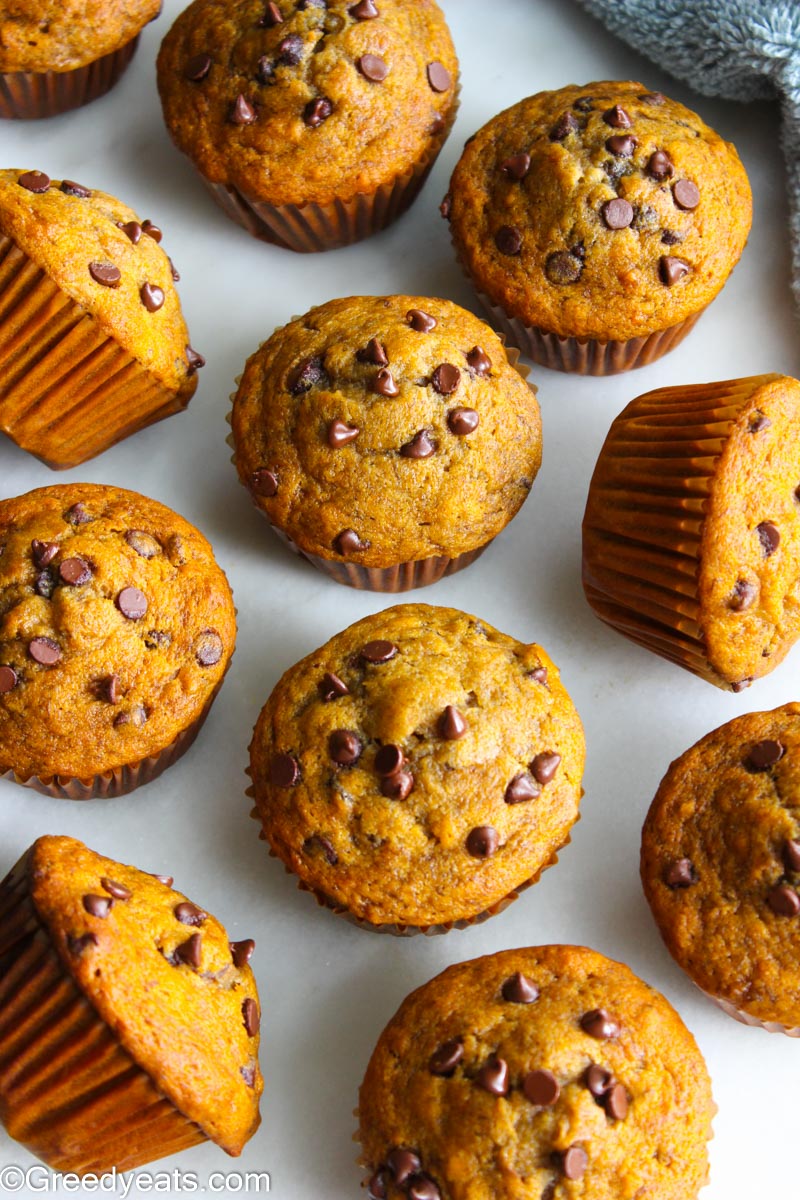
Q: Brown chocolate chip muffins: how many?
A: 11